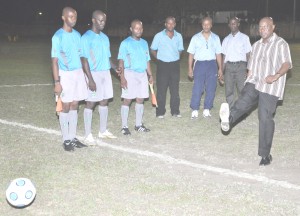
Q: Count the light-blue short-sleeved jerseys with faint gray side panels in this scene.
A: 3